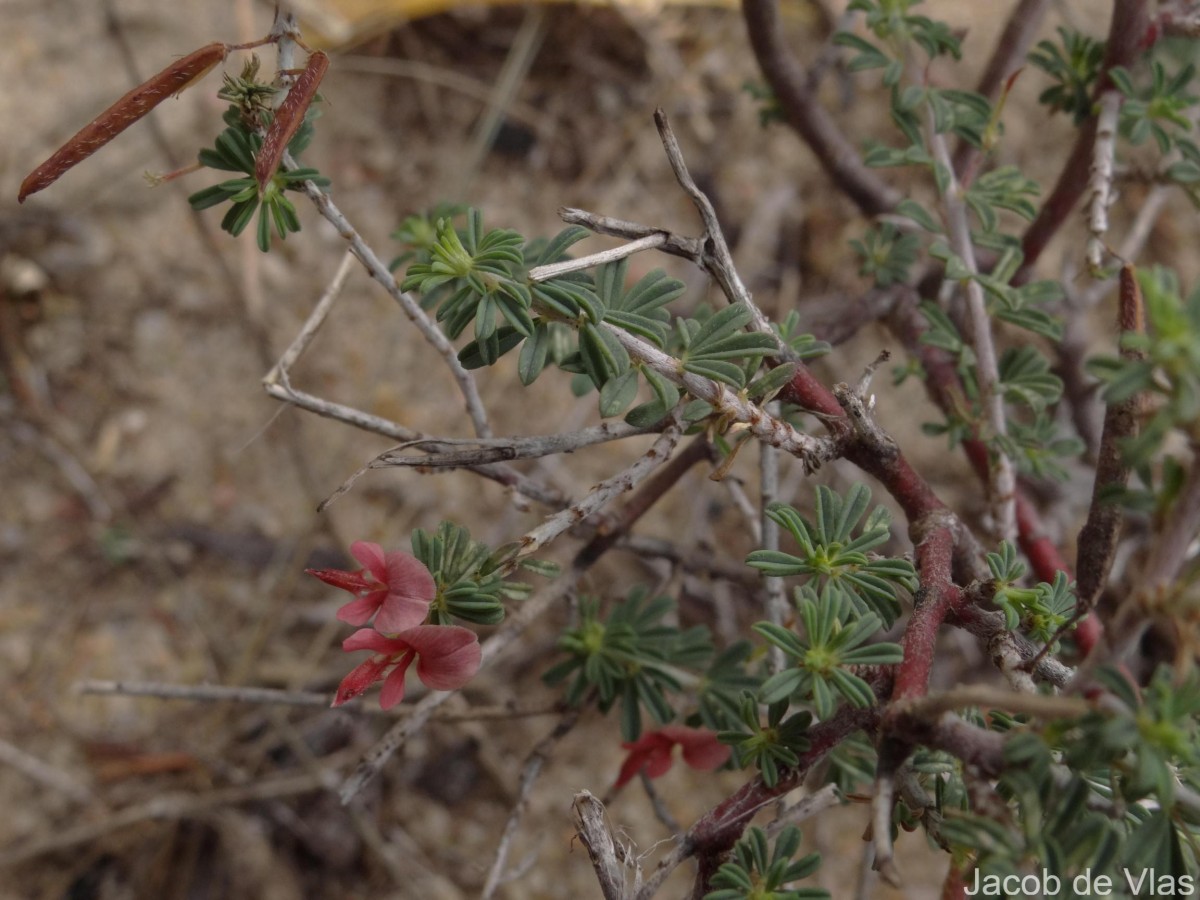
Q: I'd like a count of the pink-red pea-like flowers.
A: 3